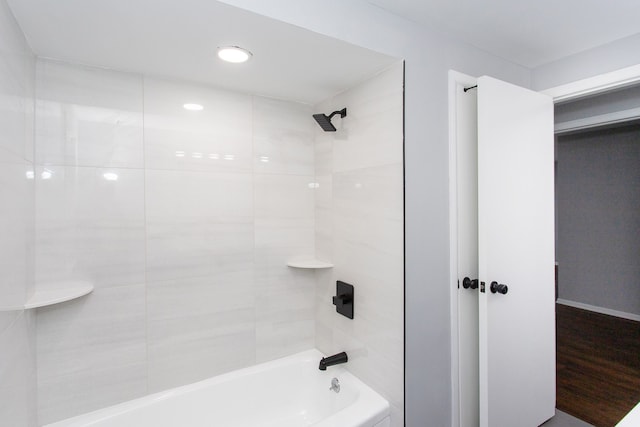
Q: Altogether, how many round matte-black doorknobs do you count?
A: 2